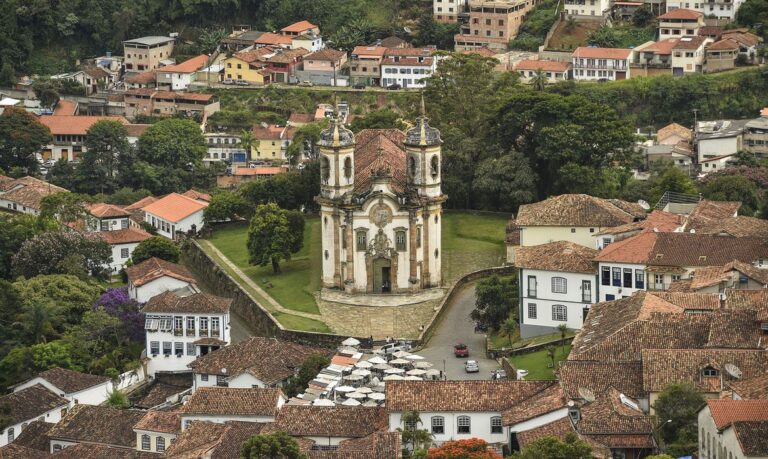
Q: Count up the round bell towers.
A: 2